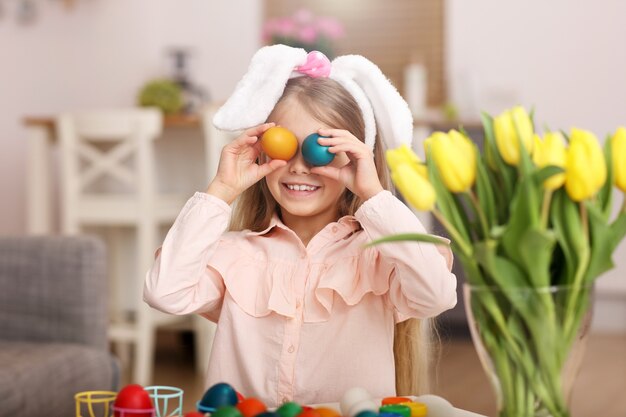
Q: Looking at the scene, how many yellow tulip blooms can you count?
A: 7